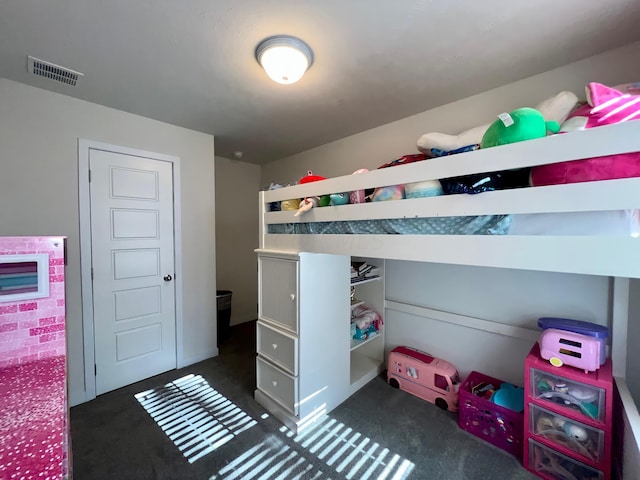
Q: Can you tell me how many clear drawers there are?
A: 3